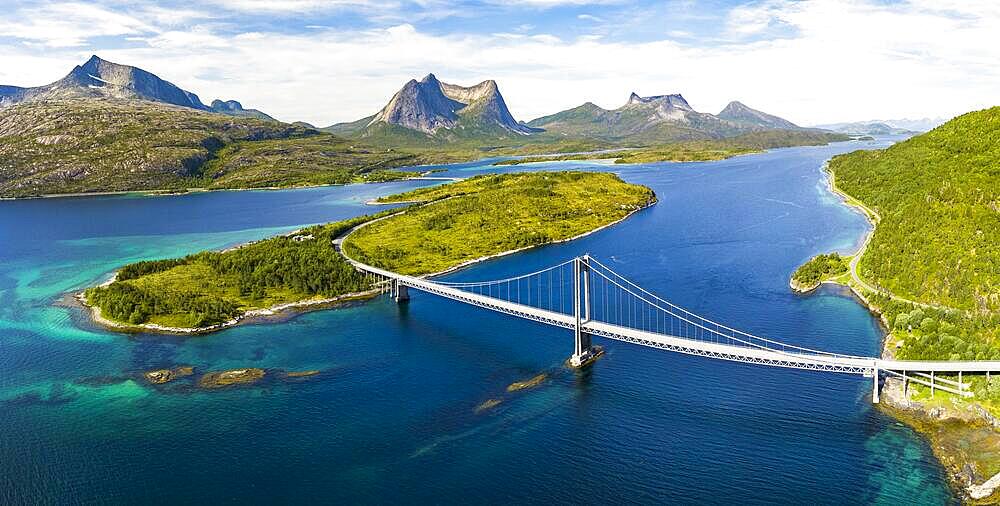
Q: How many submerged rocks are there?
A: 5